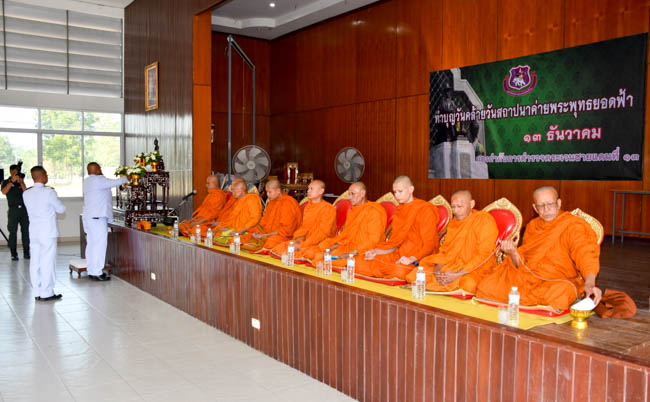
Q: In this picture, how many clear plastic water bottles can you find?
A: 9